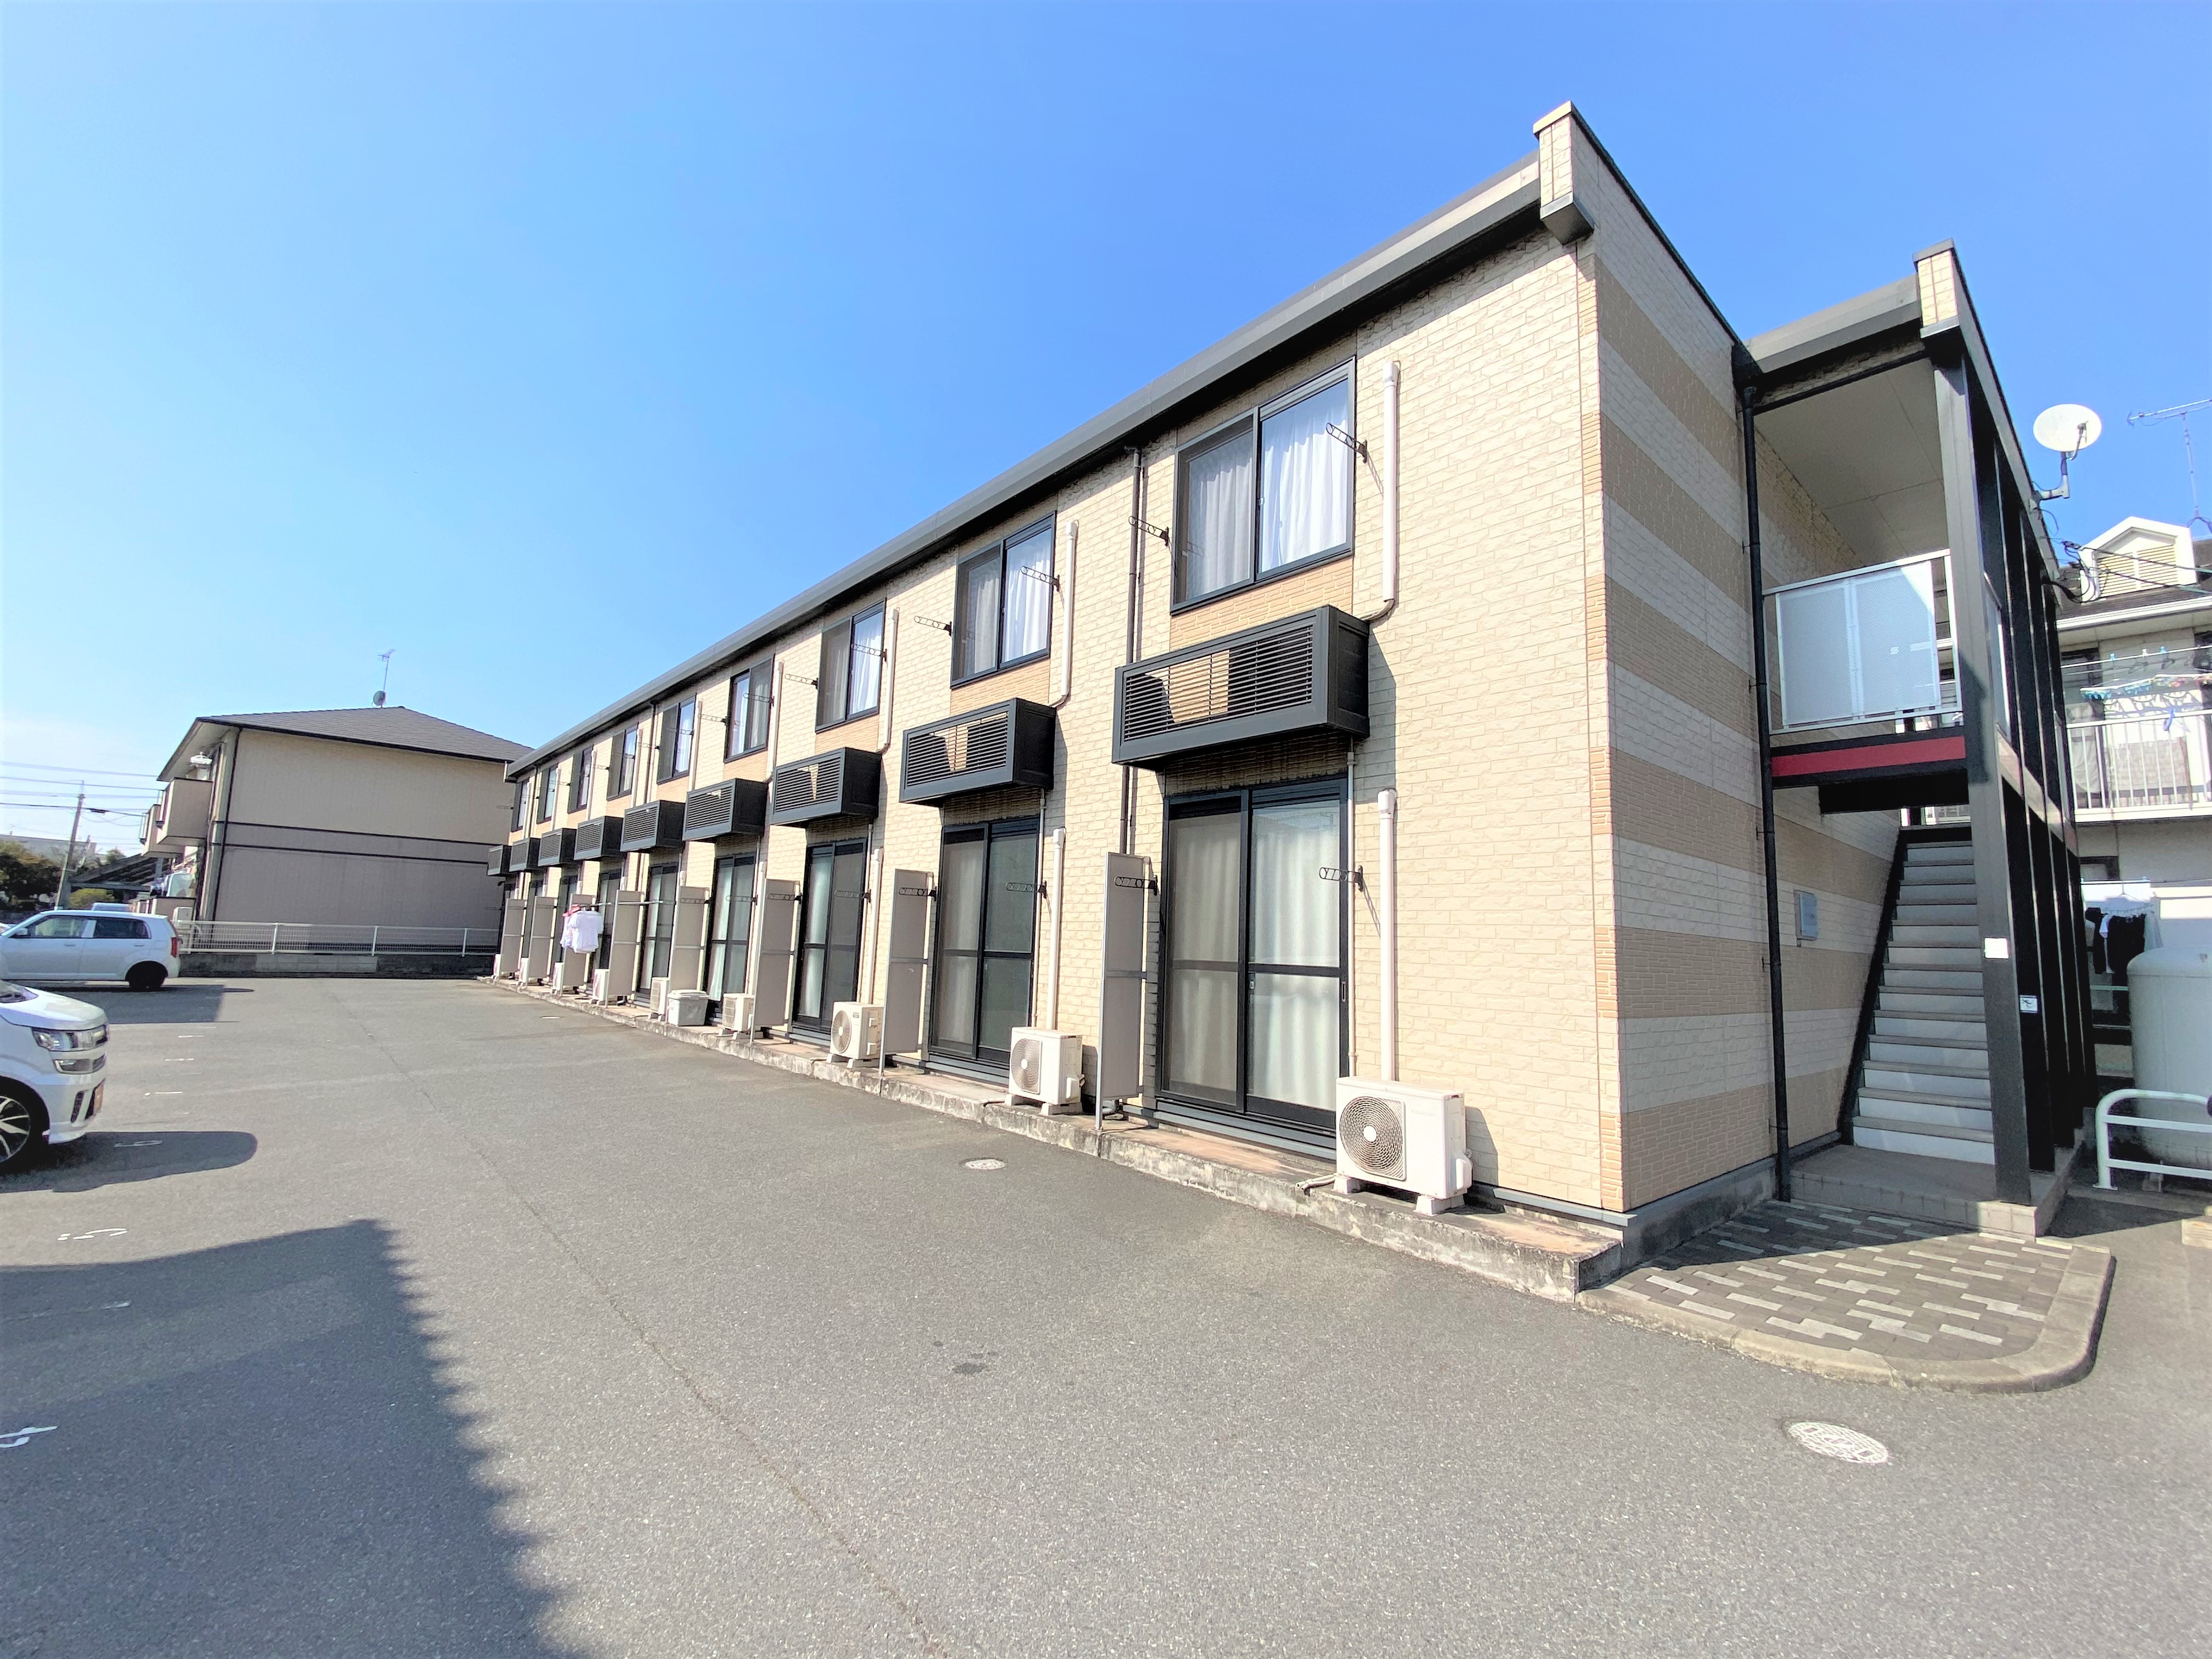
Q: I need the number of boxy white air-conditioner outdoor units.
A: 9